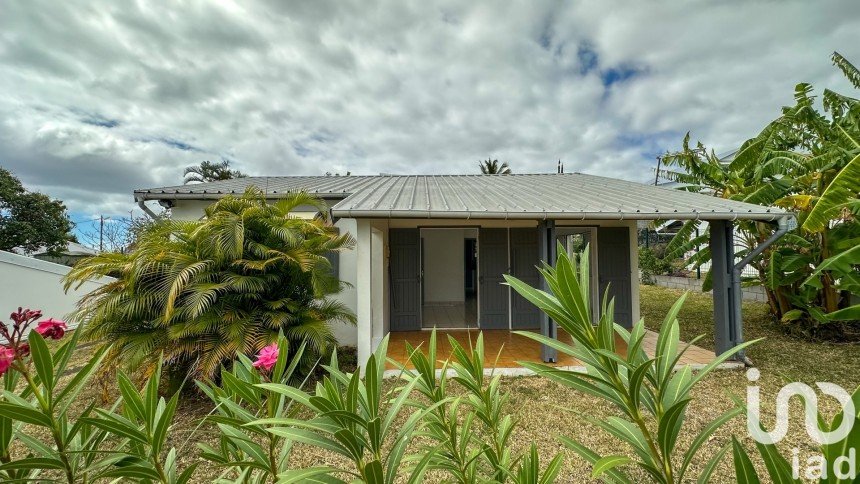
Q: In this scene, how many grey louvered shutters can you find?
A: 4